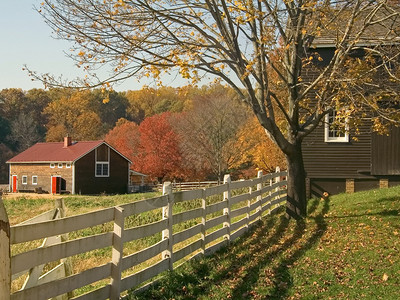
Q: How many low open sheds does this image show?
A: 1